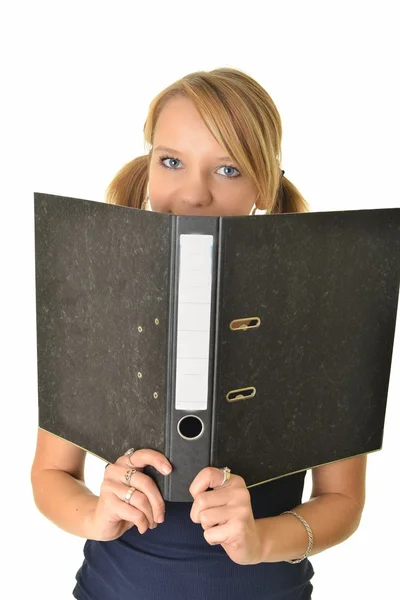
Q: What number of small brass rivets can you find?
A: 4